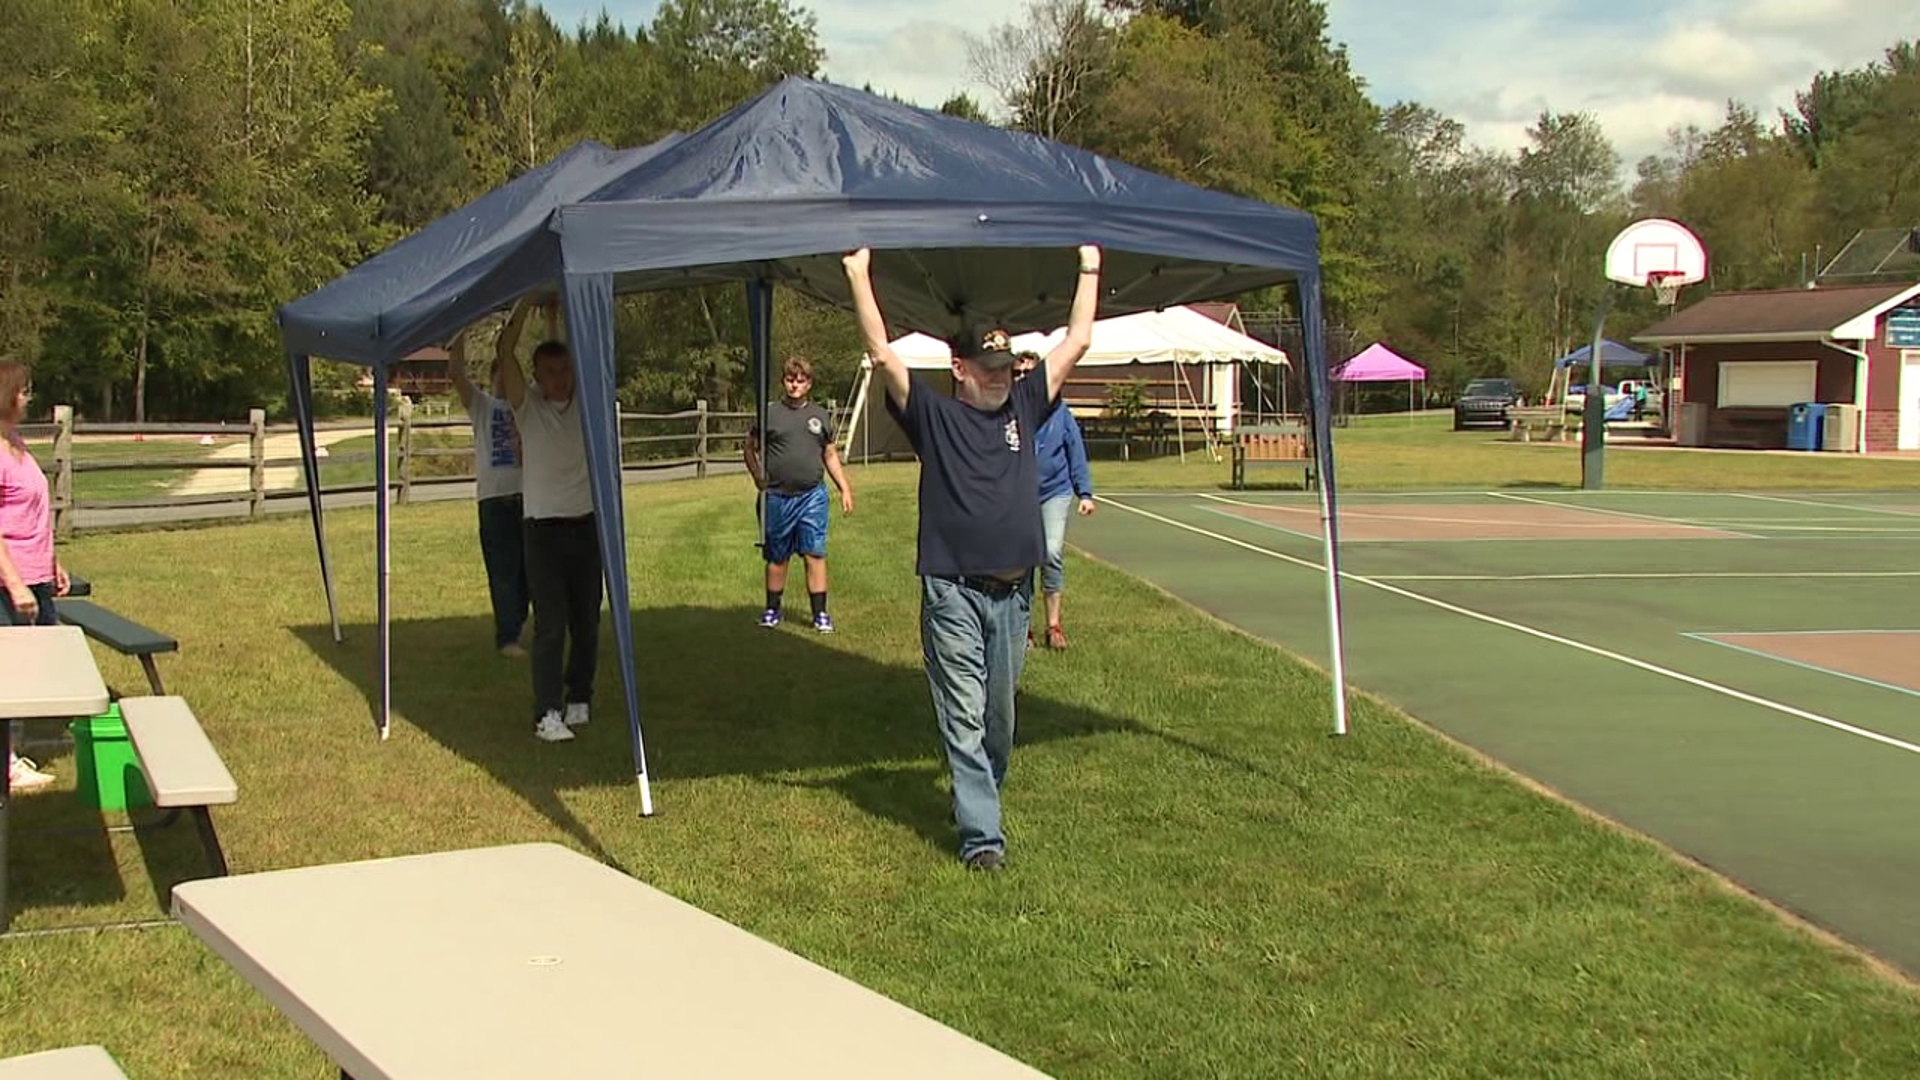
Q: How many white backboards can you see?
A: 1